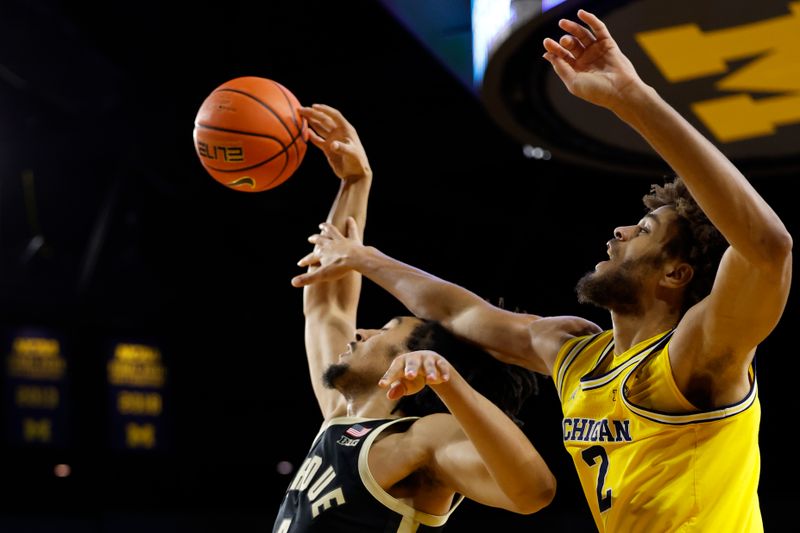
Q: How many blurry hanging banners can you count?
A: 2